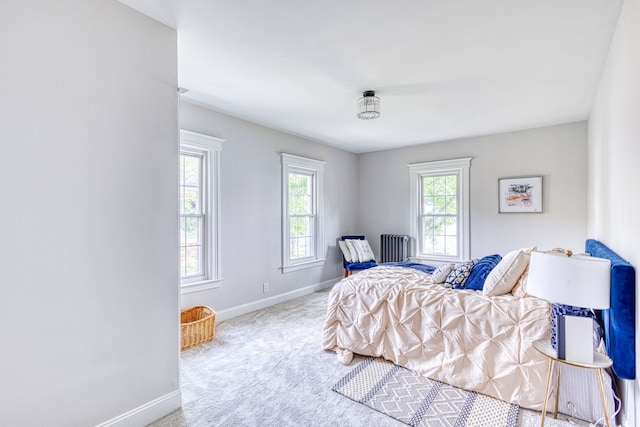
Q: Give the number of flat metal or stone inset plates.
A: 0